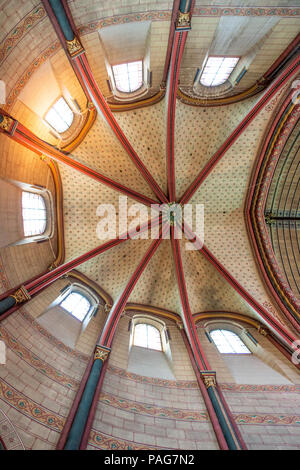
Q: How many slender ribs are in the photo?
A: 8